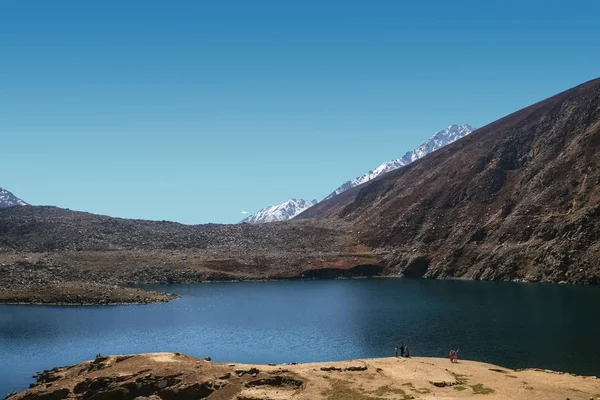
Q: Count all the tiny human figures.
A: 5